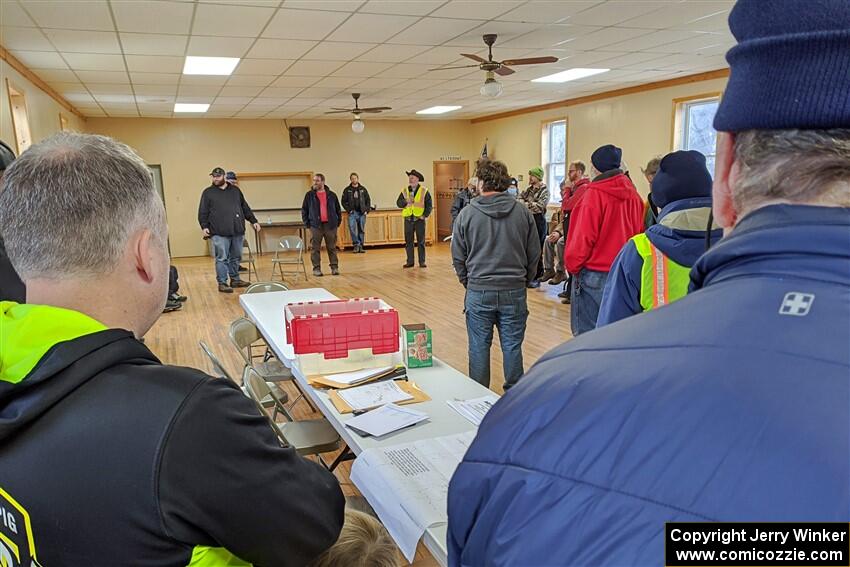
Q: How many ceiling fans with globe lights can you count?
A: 2